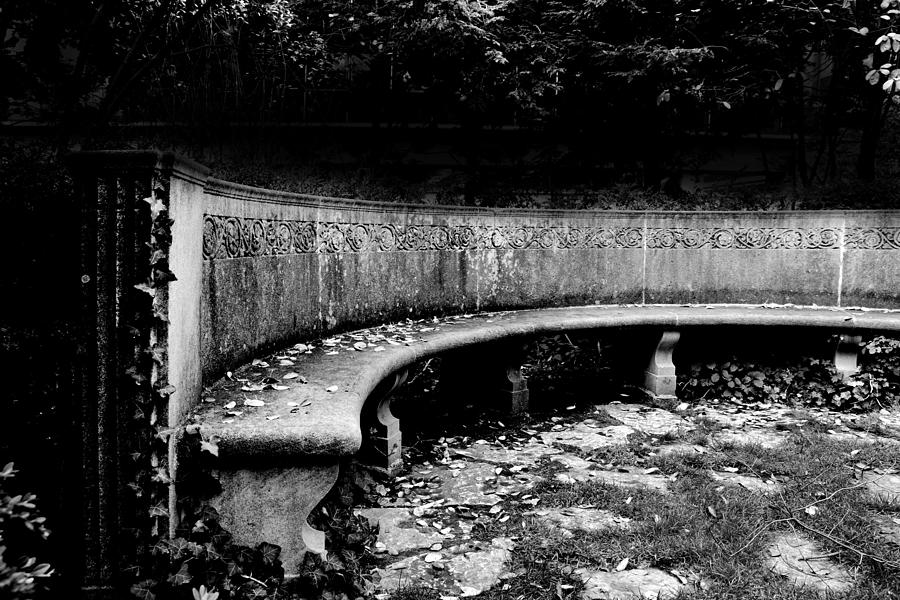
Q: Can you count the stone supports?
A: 5